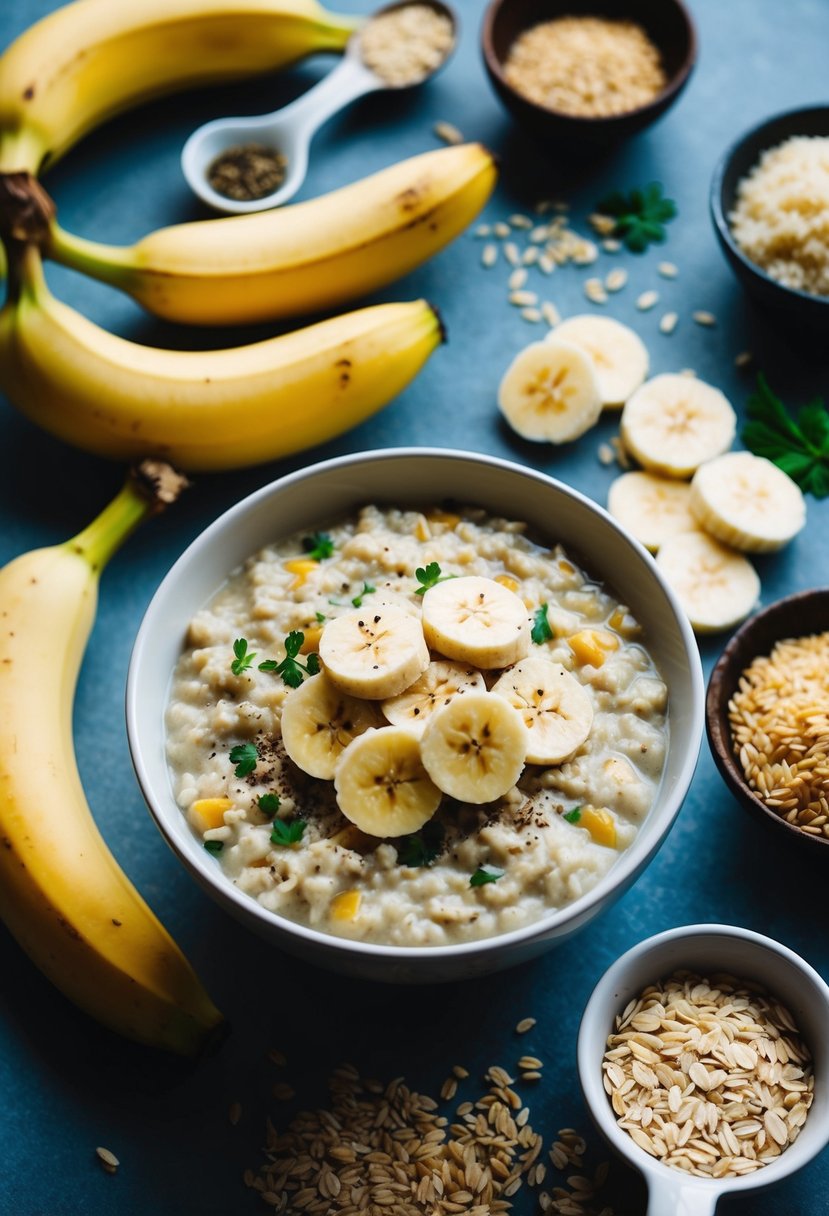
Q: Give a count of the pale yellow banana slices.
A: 13